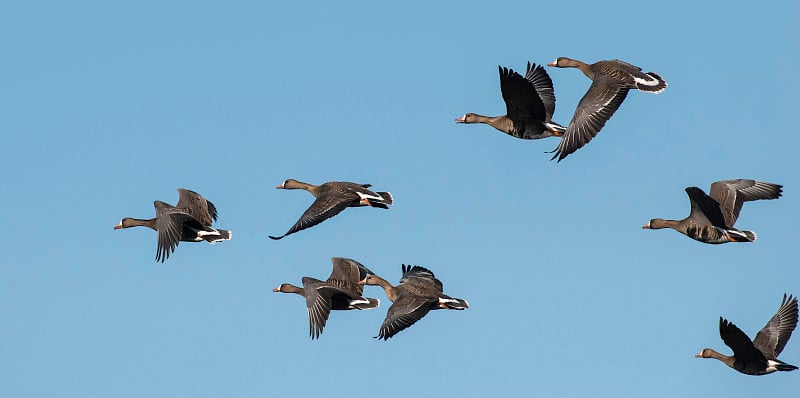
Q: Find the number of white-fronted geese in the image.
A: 8